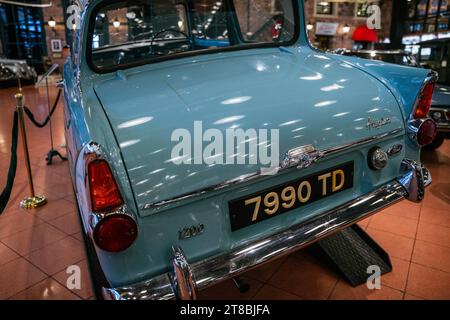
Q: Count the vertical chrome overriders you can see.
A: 2